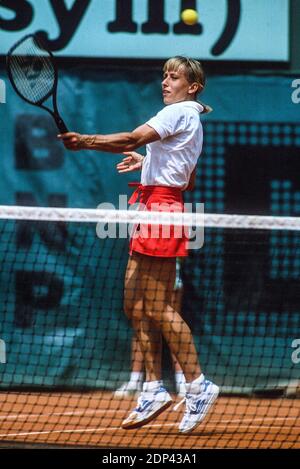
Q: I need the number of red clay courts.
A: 1